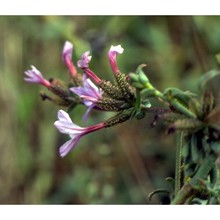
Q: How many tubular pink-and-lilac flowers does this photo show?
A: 6